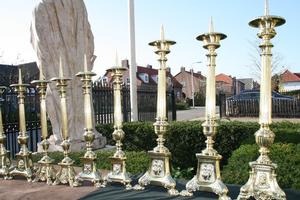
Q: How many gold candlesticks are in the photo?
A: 9